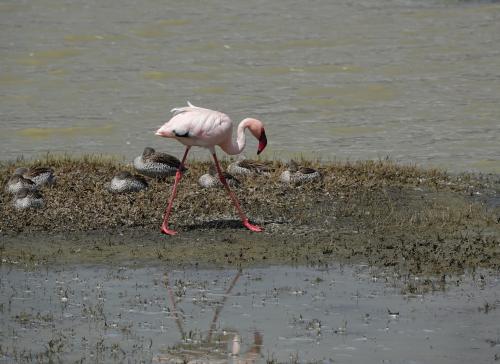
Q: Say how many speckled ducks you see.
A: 8